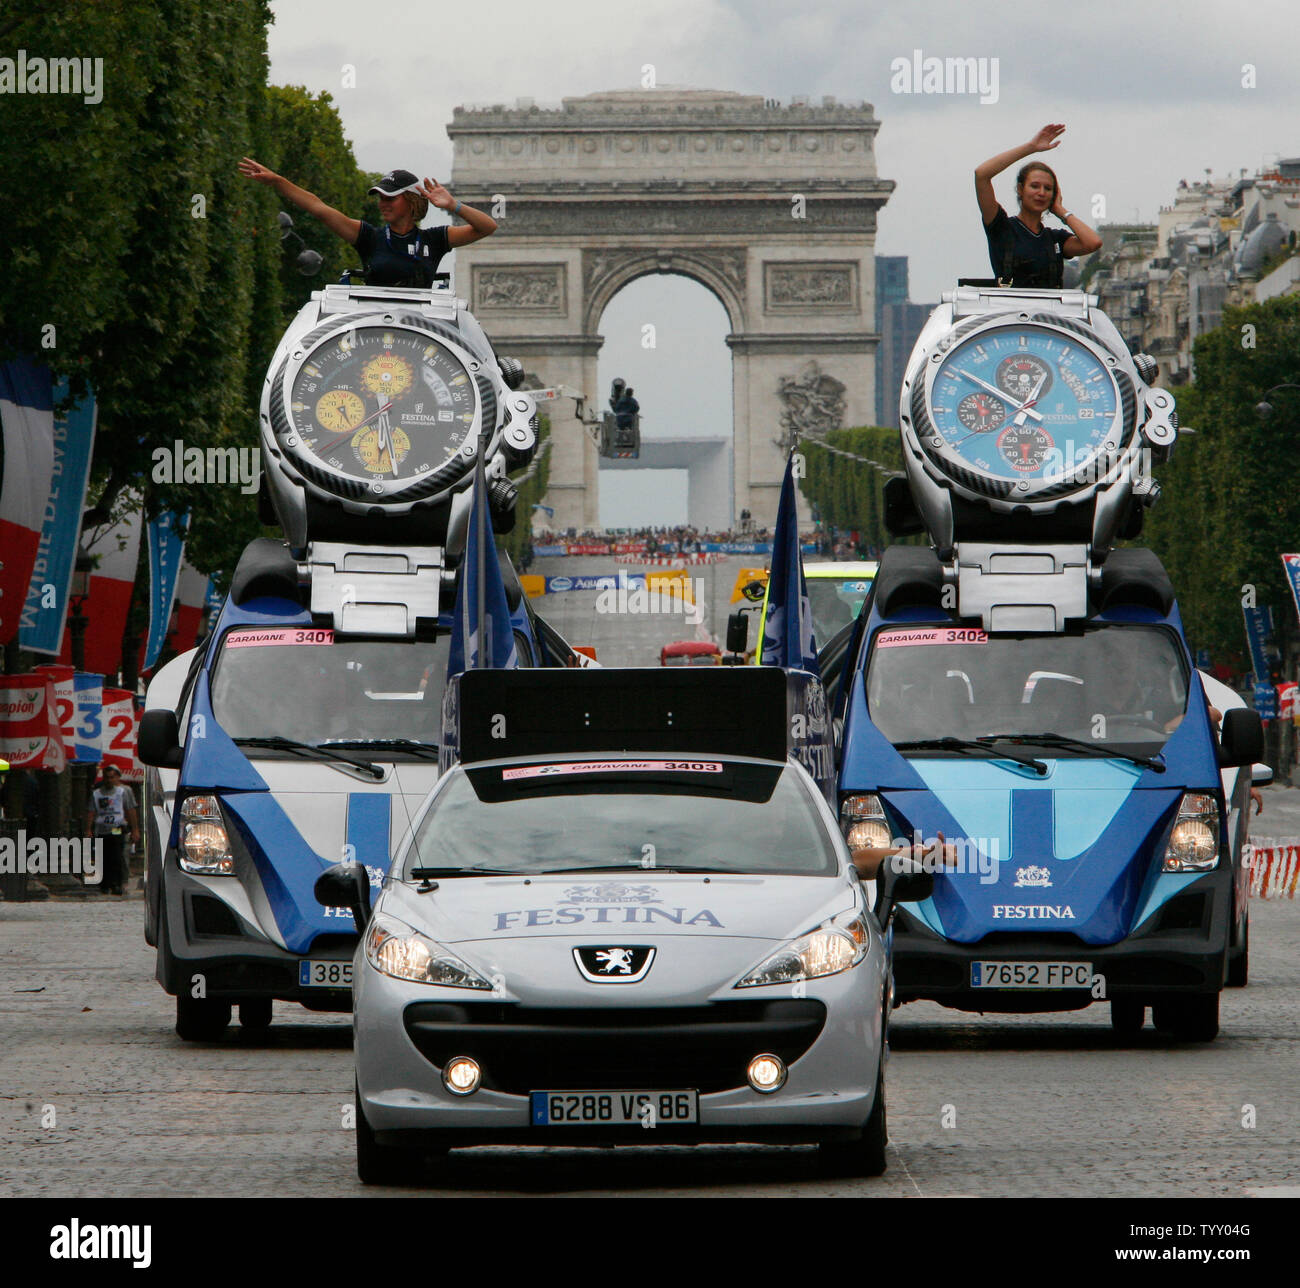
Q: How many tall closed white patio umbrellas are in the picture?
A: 0